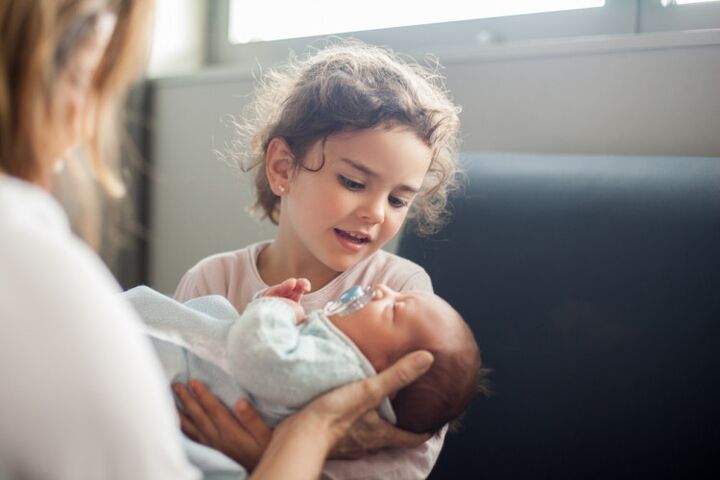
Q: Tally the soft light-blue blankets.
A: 1